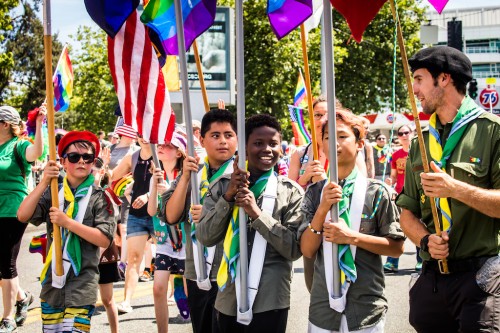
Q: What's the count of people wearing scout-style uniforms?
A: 5